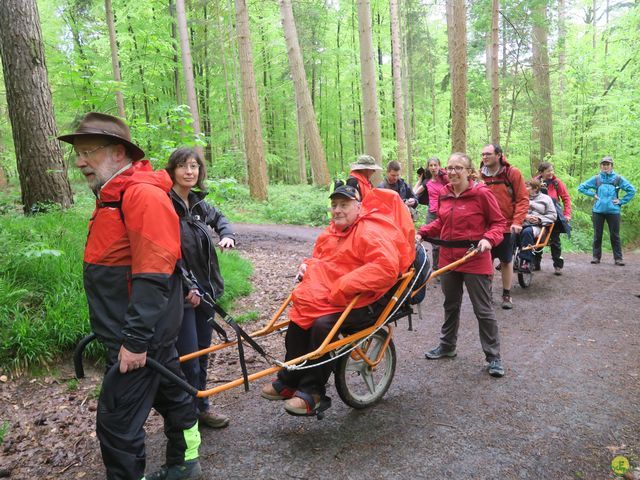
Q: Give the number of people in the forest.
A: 11